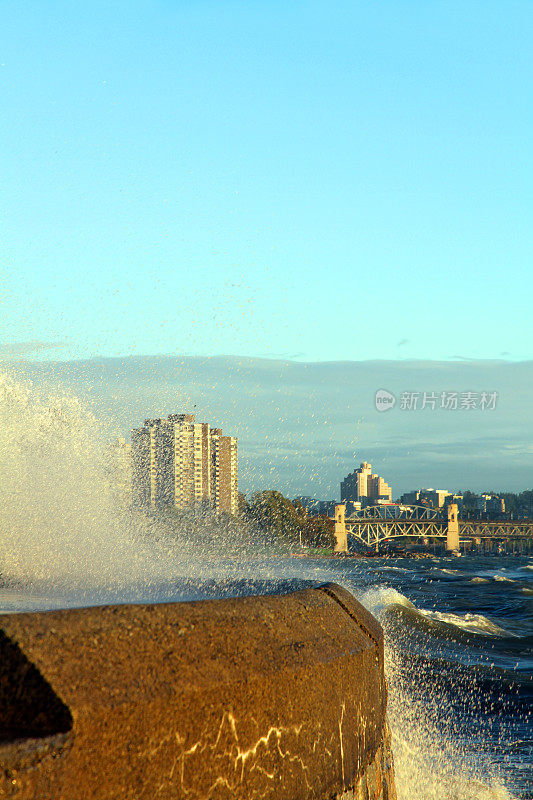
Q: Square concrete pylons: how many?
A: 2